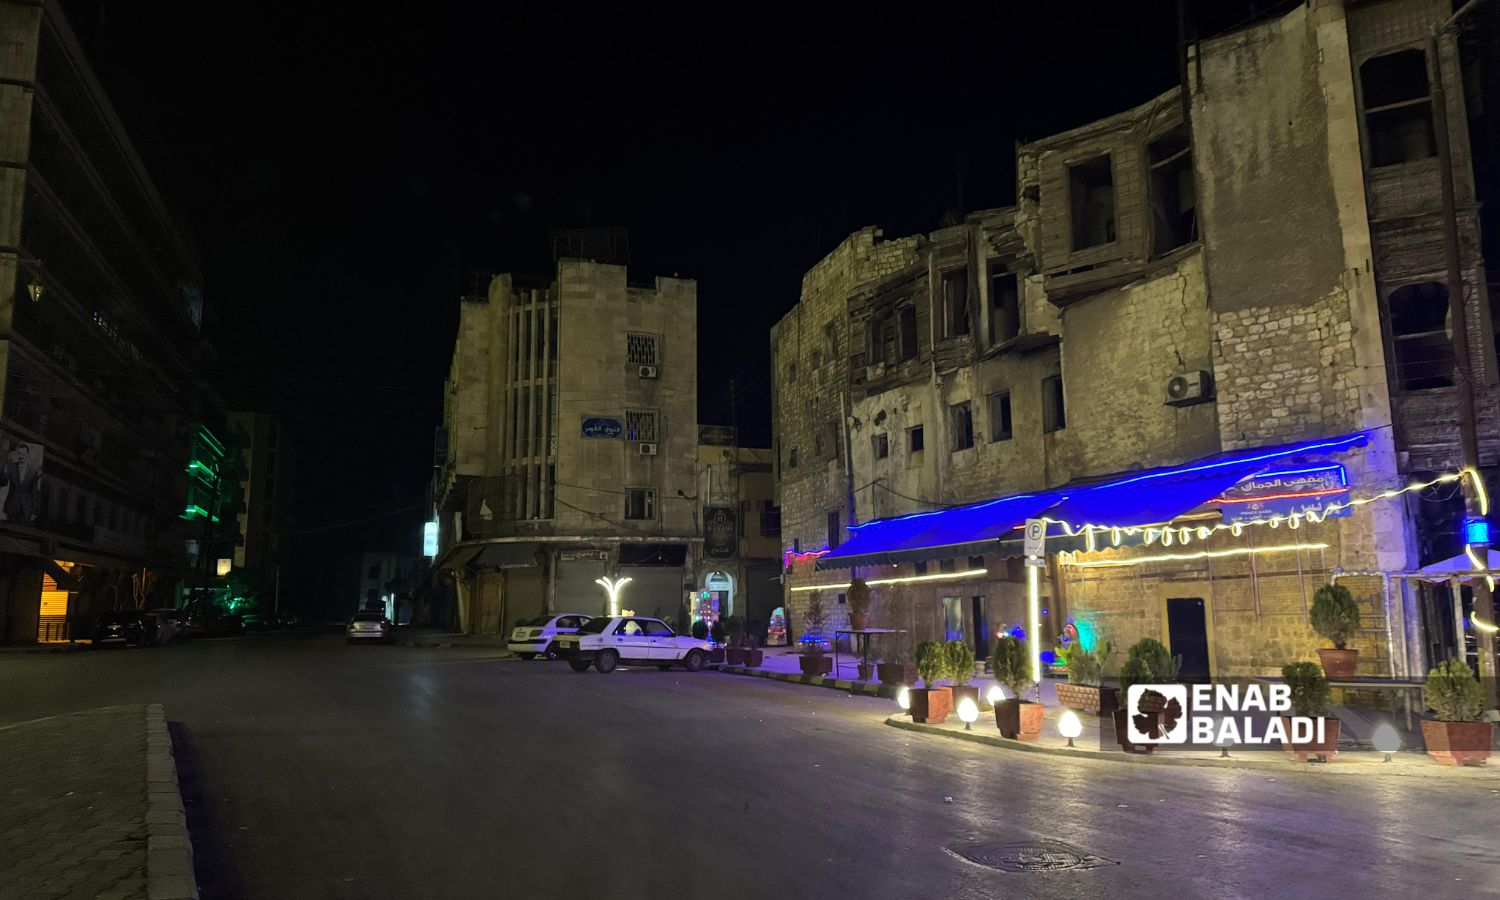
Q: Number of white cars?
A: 2